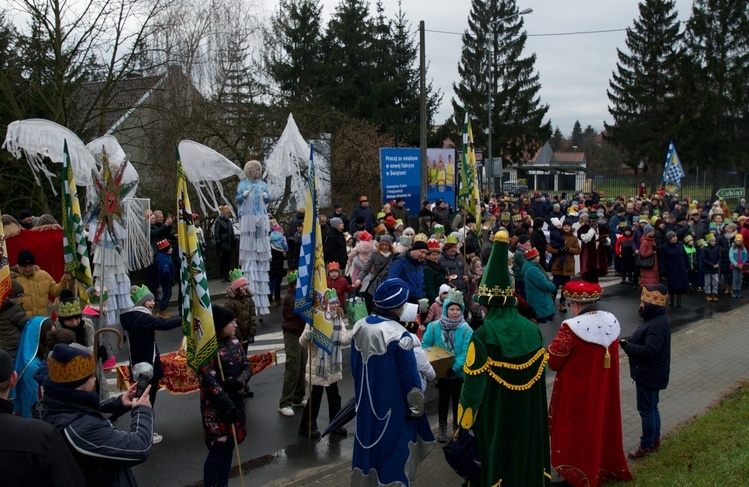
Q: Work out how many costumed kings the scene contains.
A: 3